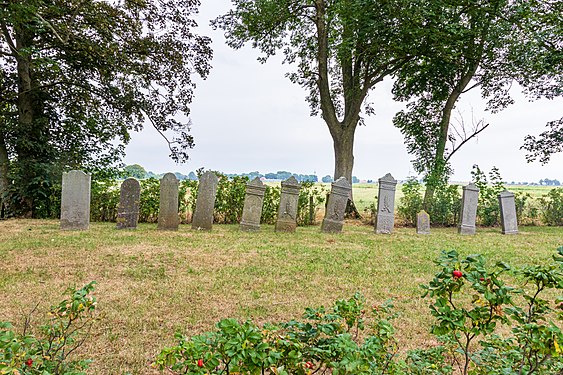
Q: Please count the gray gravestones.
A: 11